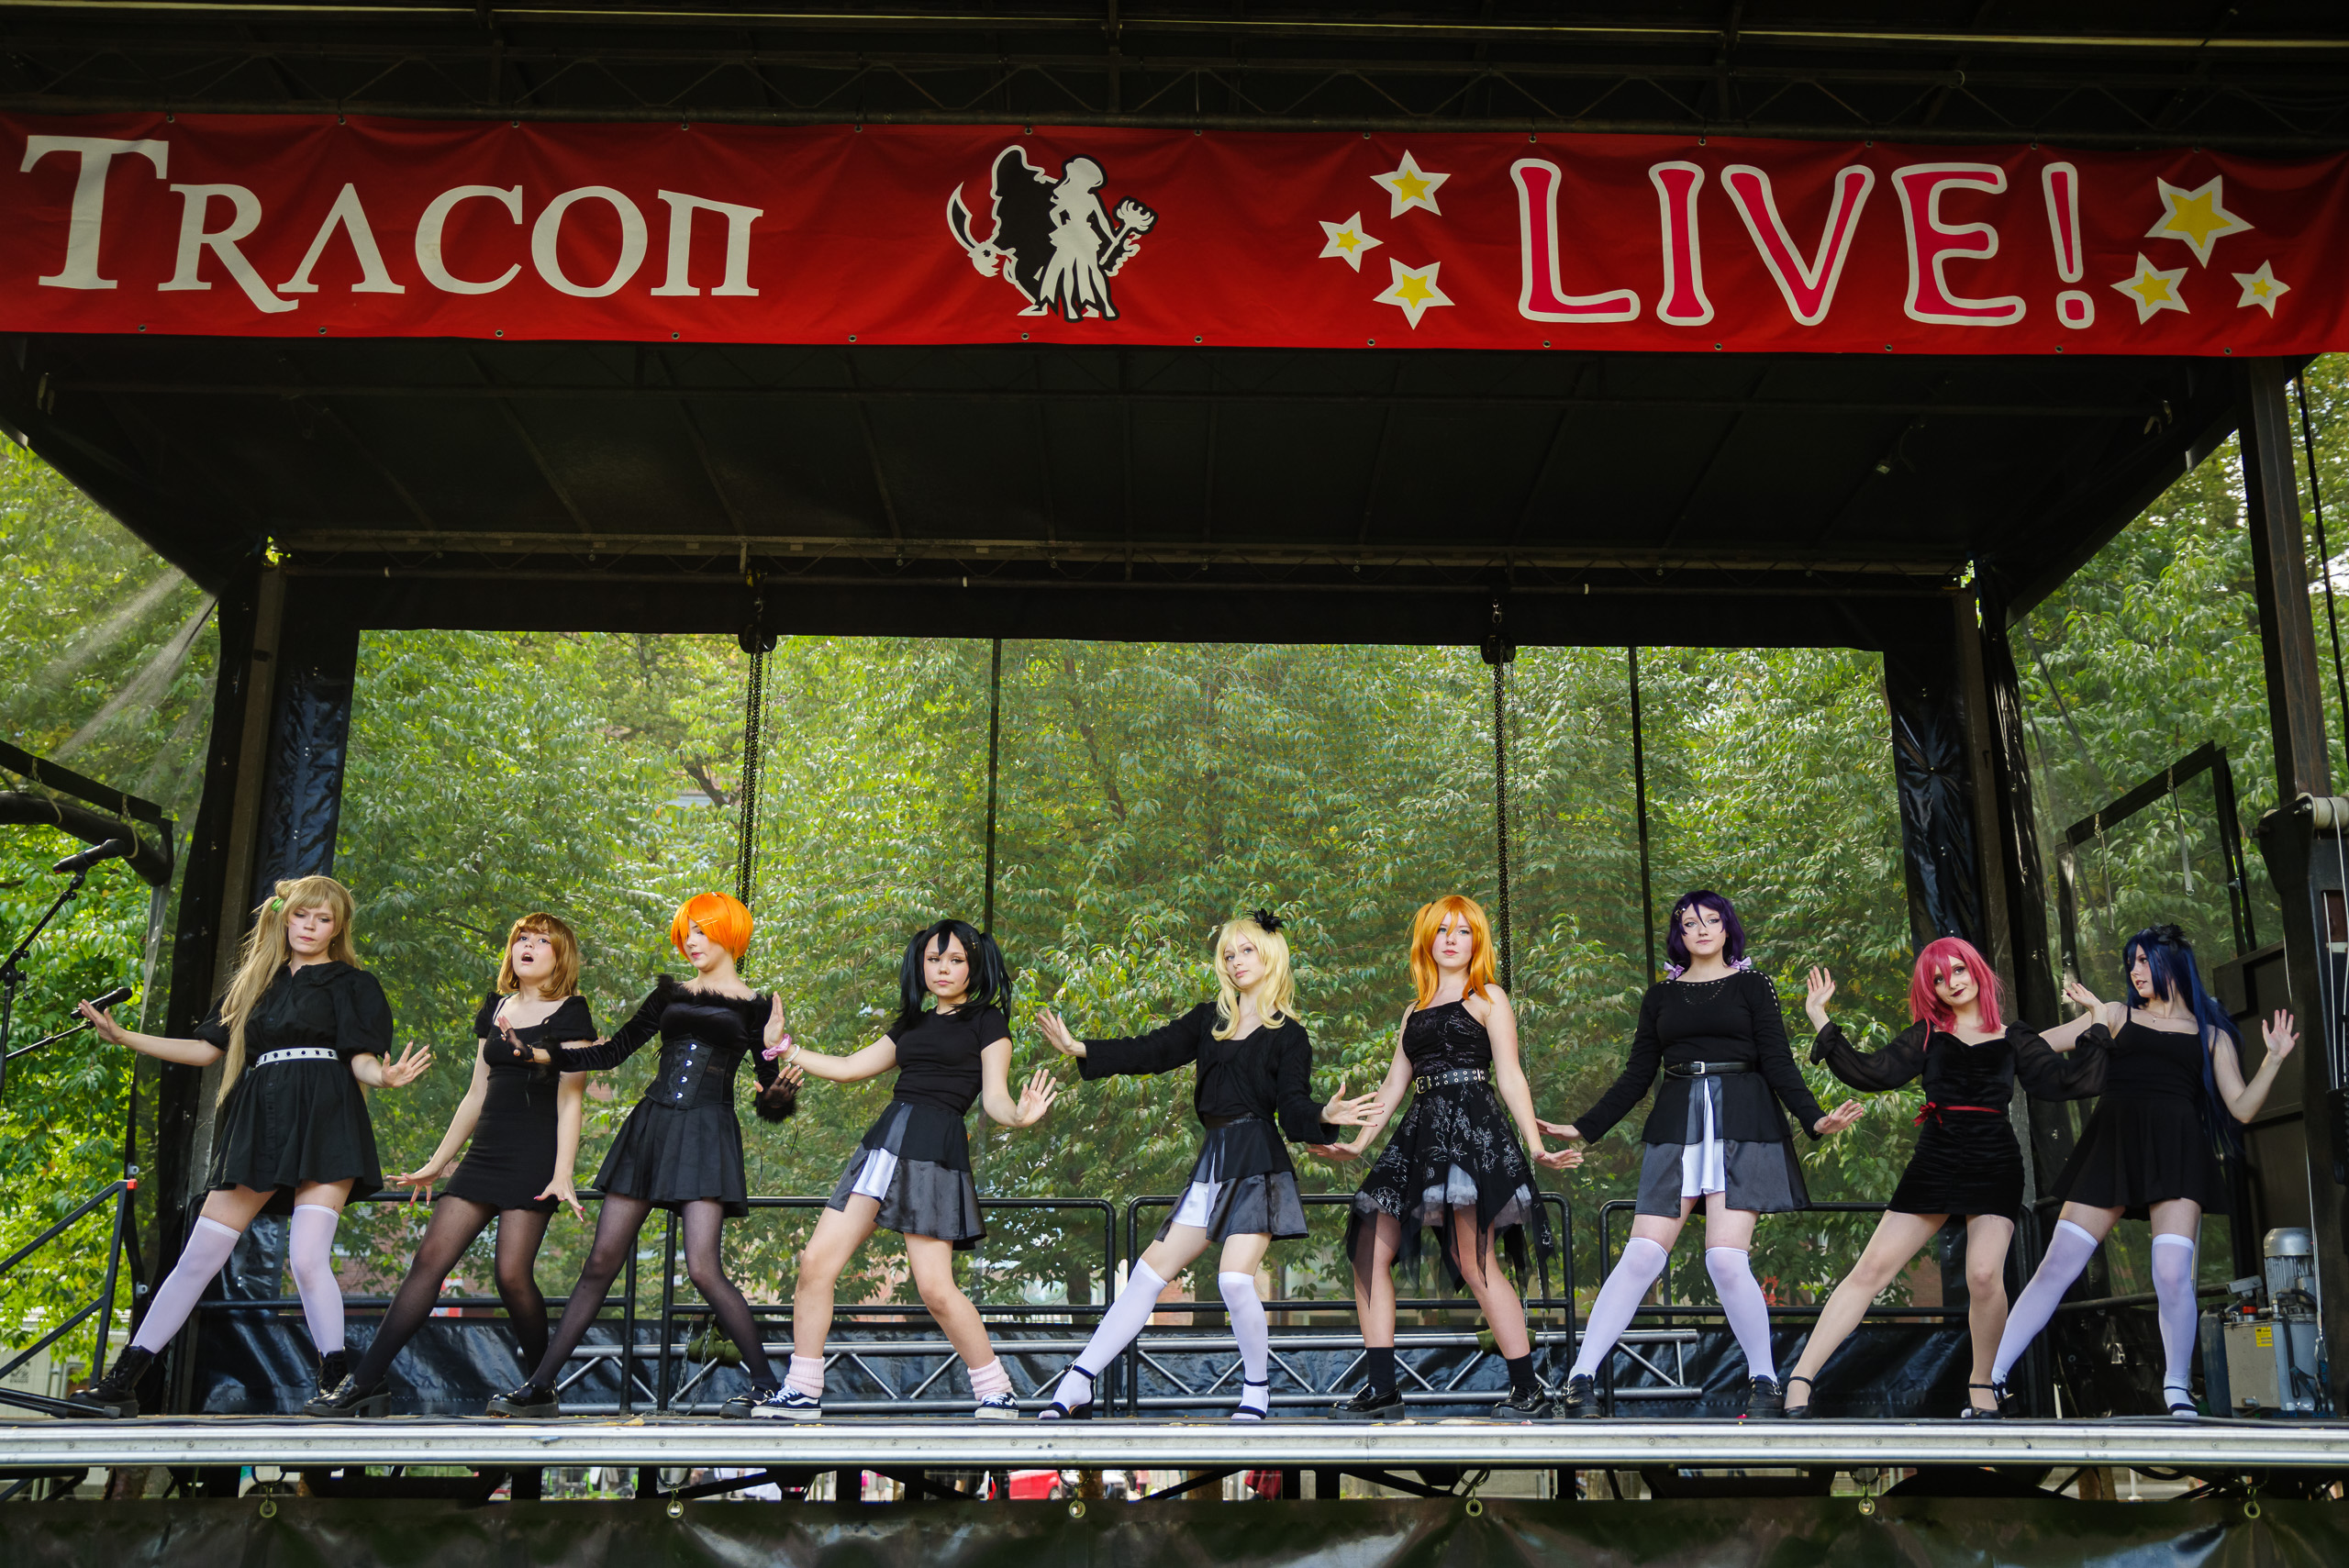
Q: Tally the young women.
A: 9